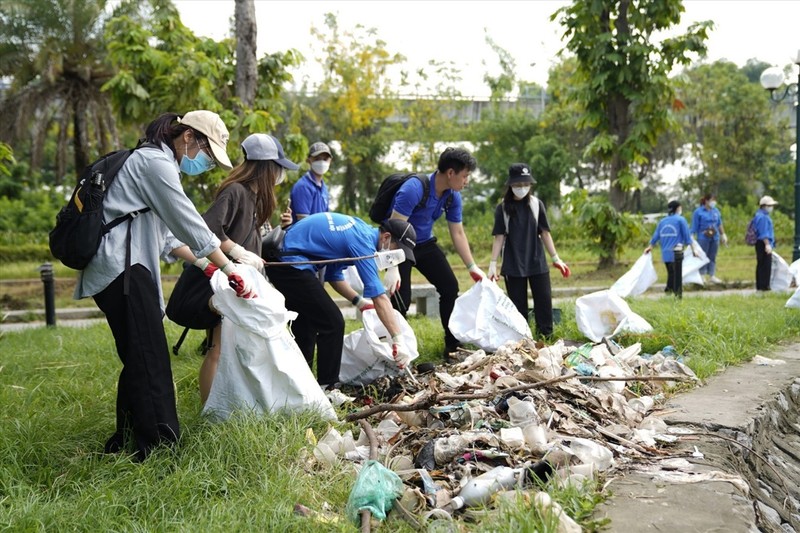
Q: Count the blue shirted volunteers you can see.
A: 6